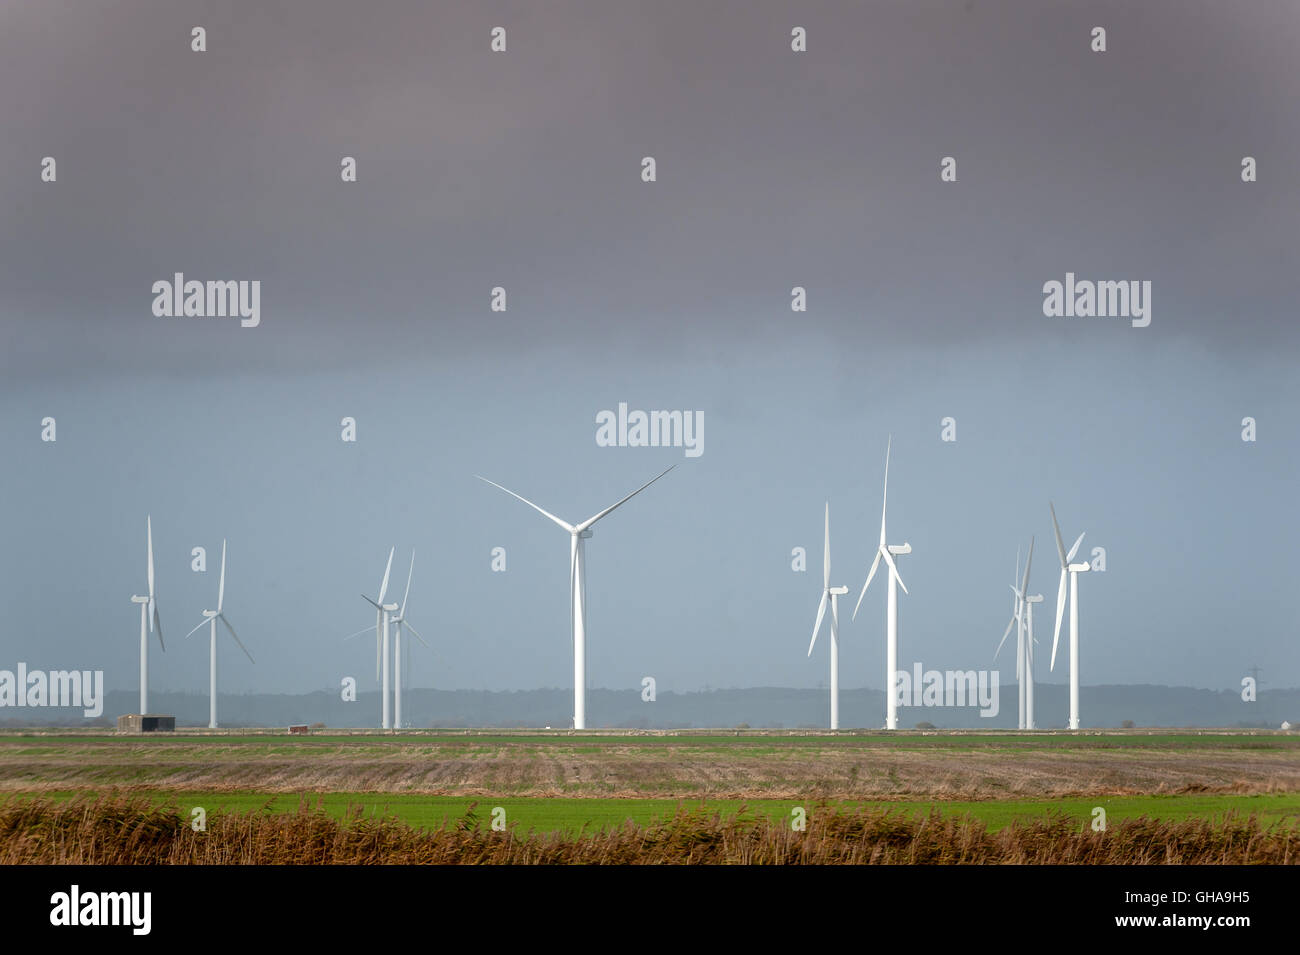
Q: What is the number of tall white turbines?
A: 10